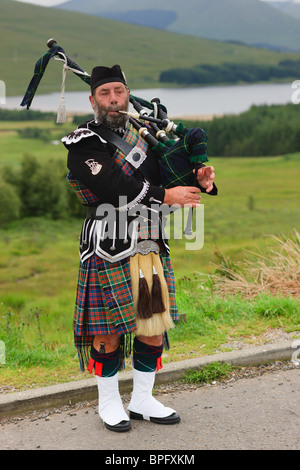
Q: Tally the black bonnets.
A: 1